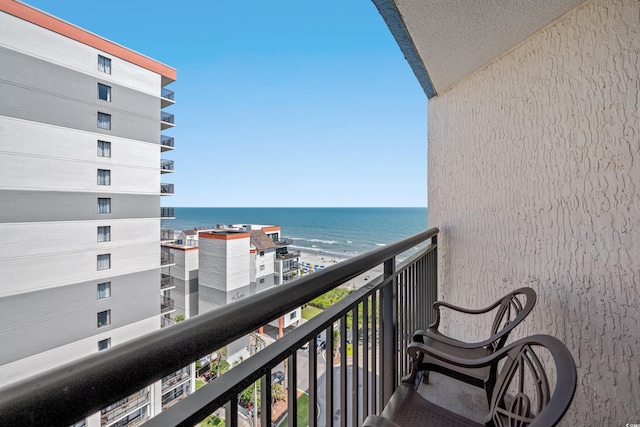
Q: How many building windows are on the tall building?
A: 11